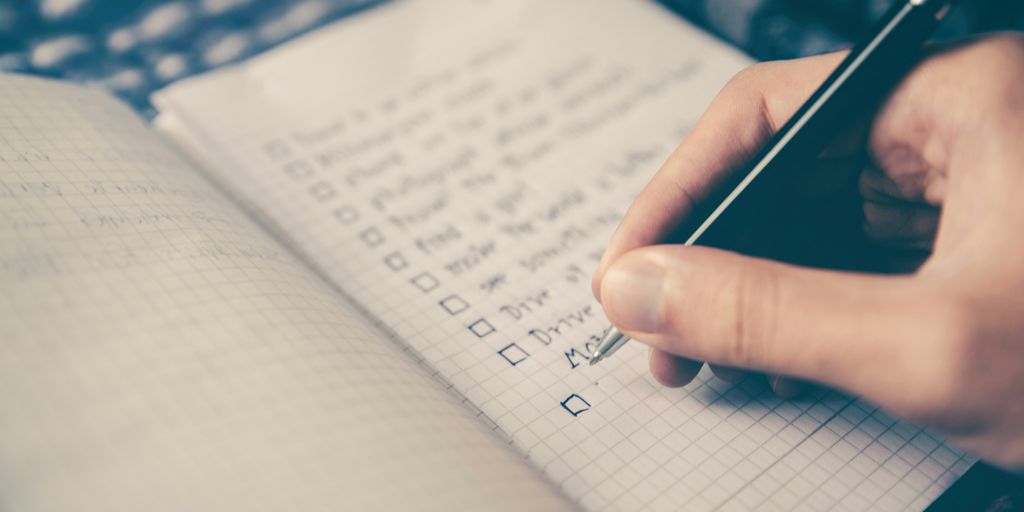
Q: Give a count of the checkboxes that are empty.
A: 11